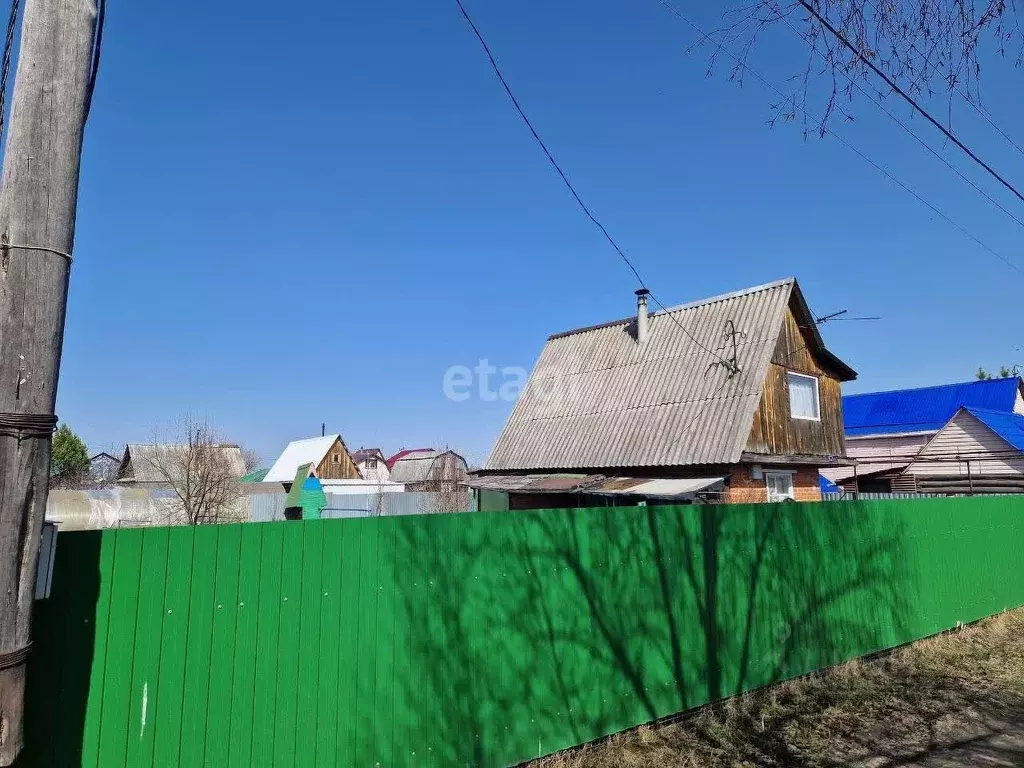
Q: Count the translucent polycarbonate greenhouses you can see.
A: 1